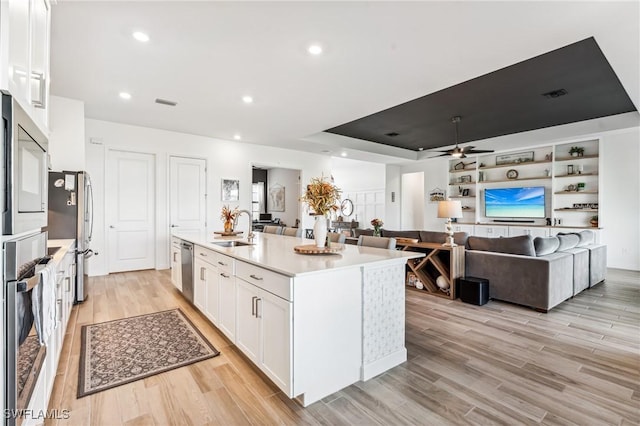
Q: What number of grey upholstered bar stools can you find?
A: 4